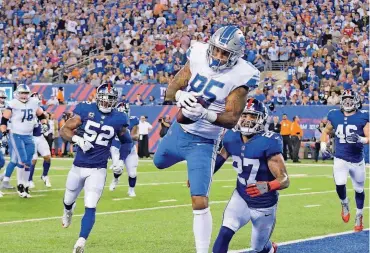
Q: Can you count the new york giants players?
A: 5